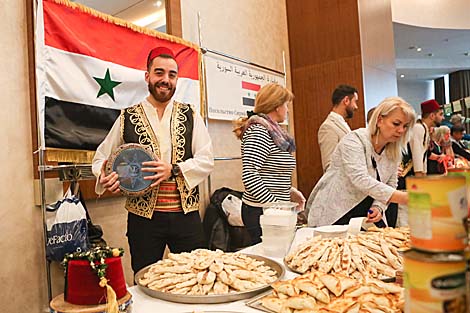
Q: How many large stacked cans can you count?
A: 2